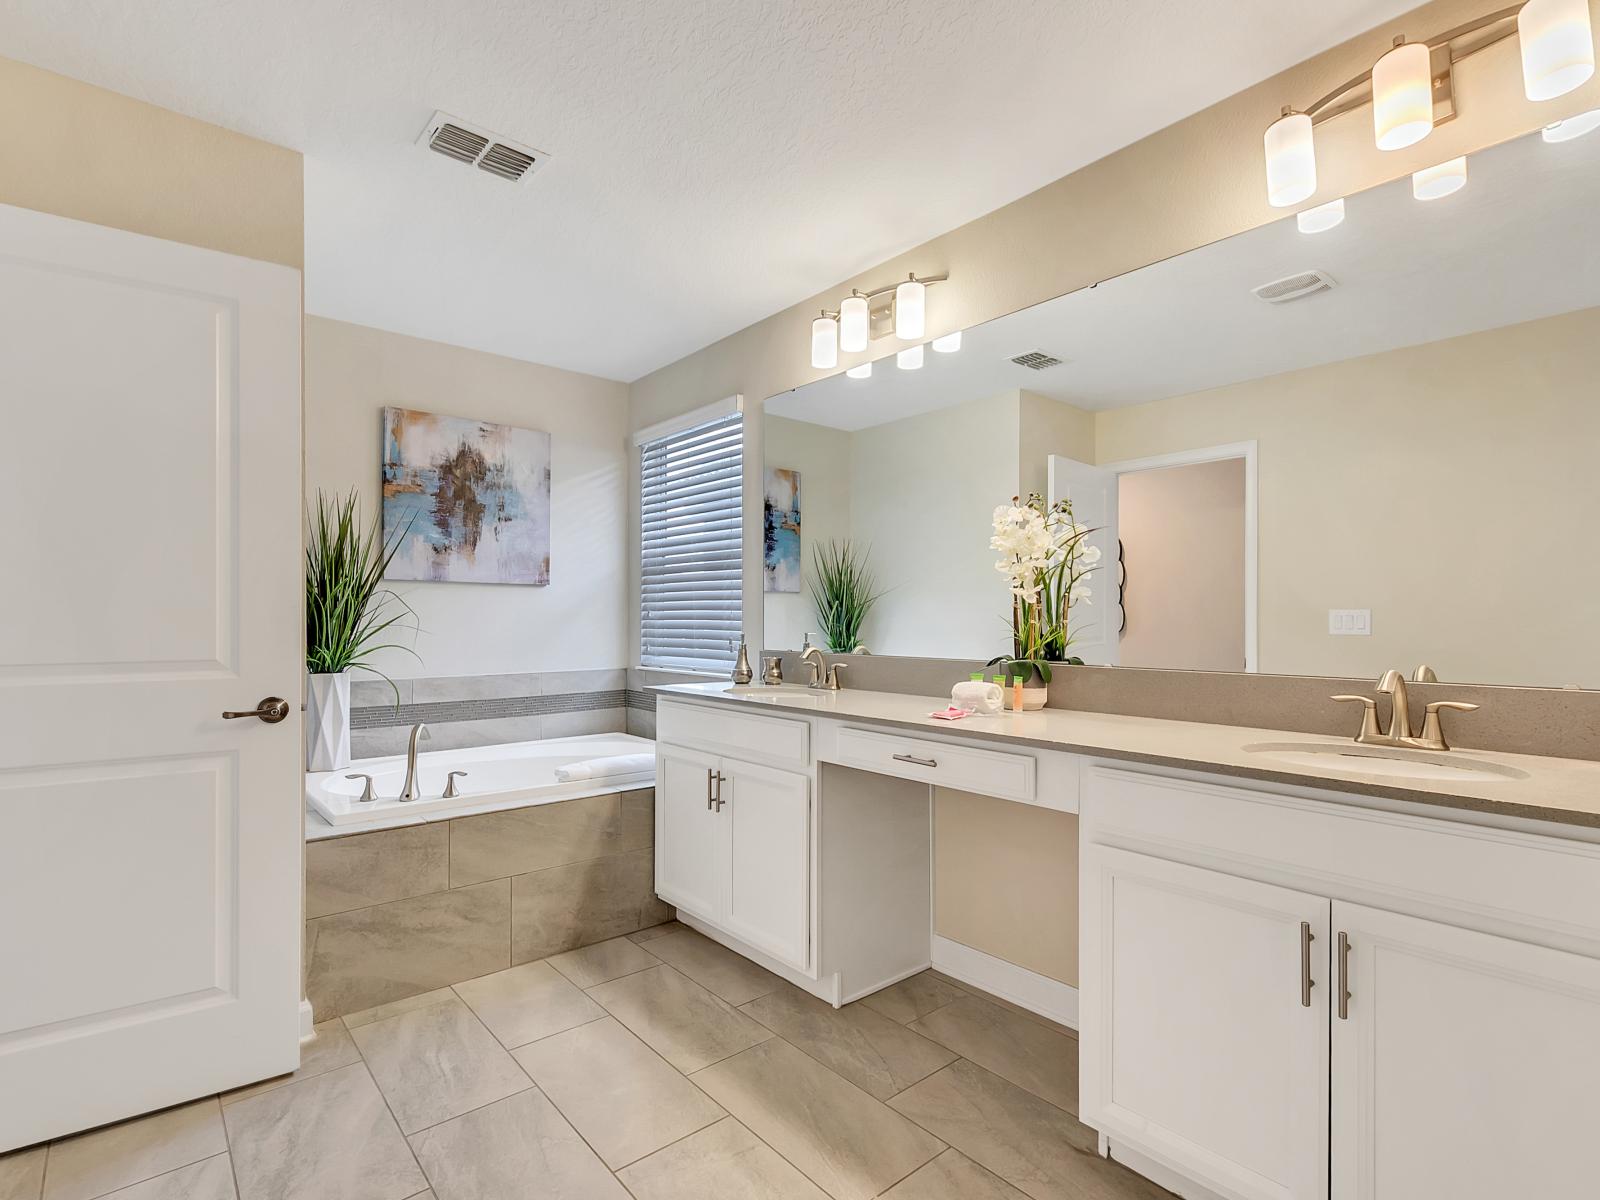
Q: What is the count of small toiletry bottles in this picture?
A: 3